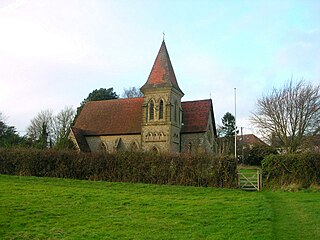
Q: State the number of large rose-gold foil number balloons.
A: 0